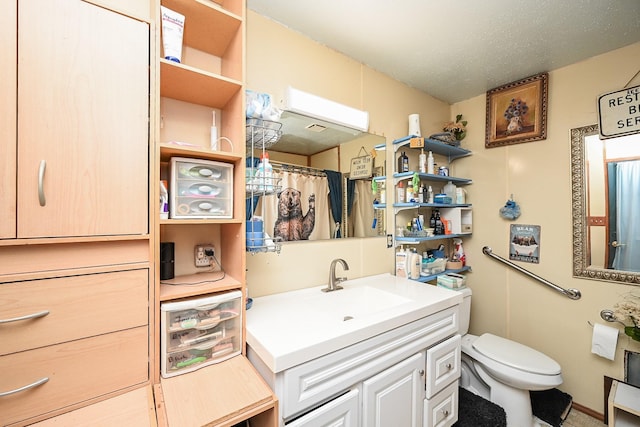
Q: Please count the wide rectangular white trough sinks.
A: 1